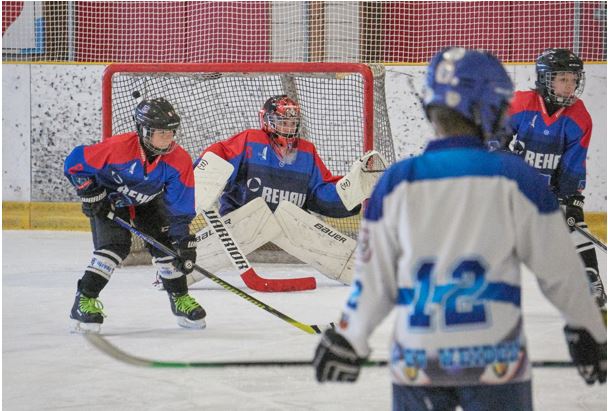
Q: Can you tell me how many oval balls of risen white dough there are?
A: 0